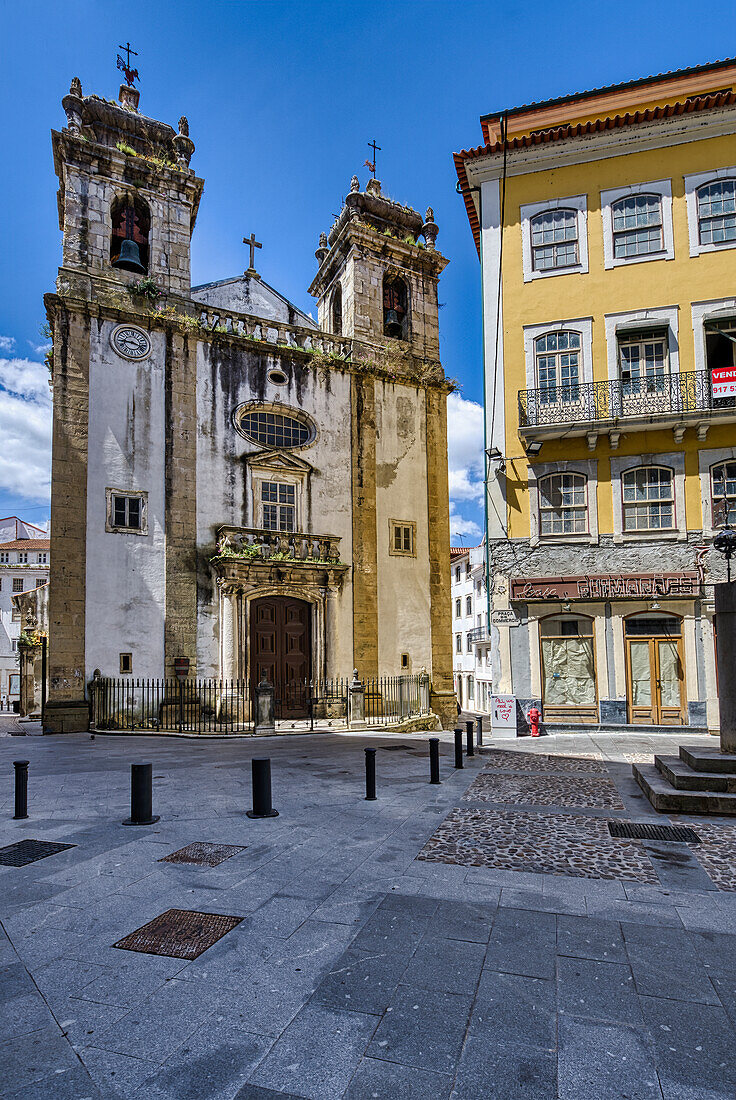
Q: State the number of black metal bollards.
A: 8